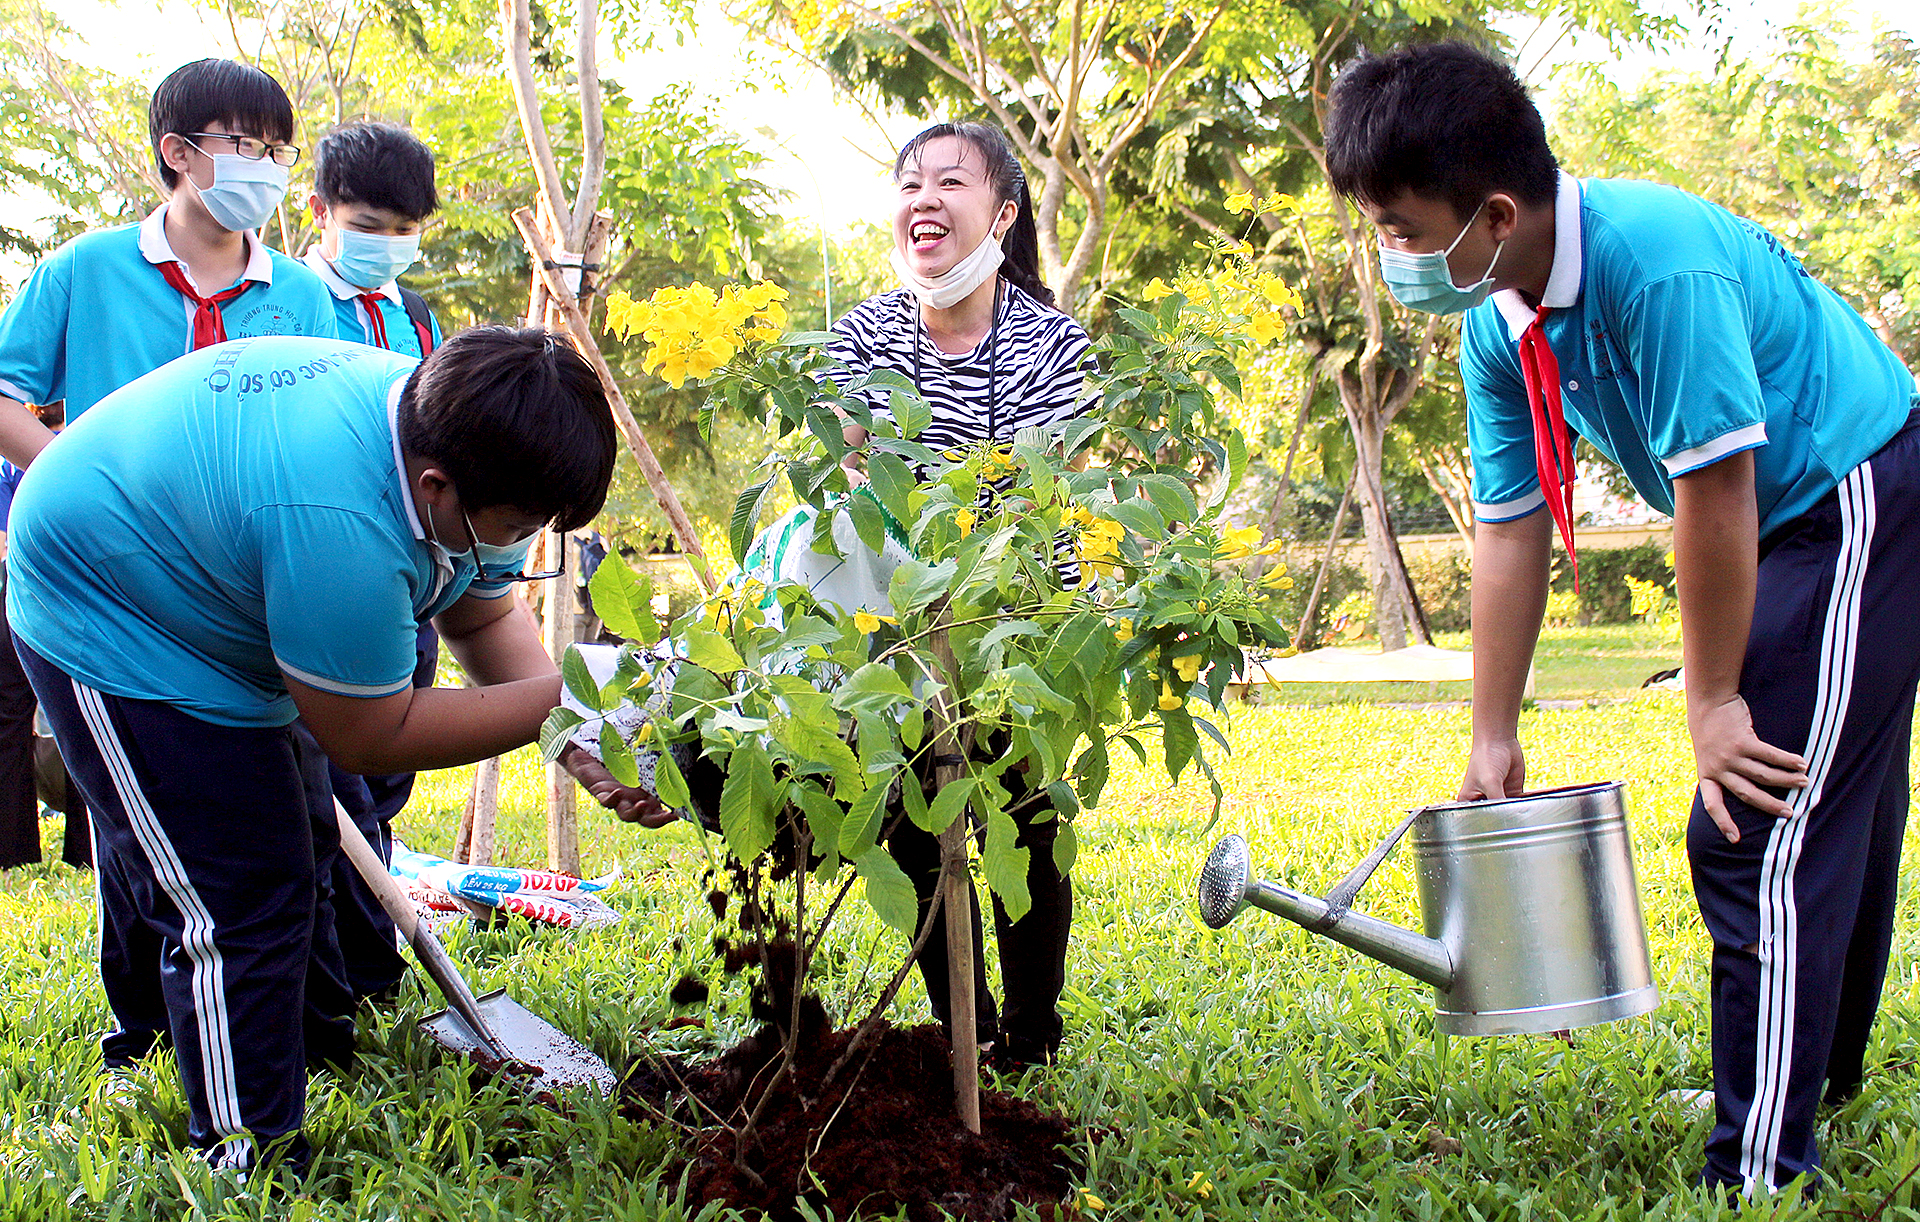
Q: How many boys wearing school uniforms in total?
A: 4